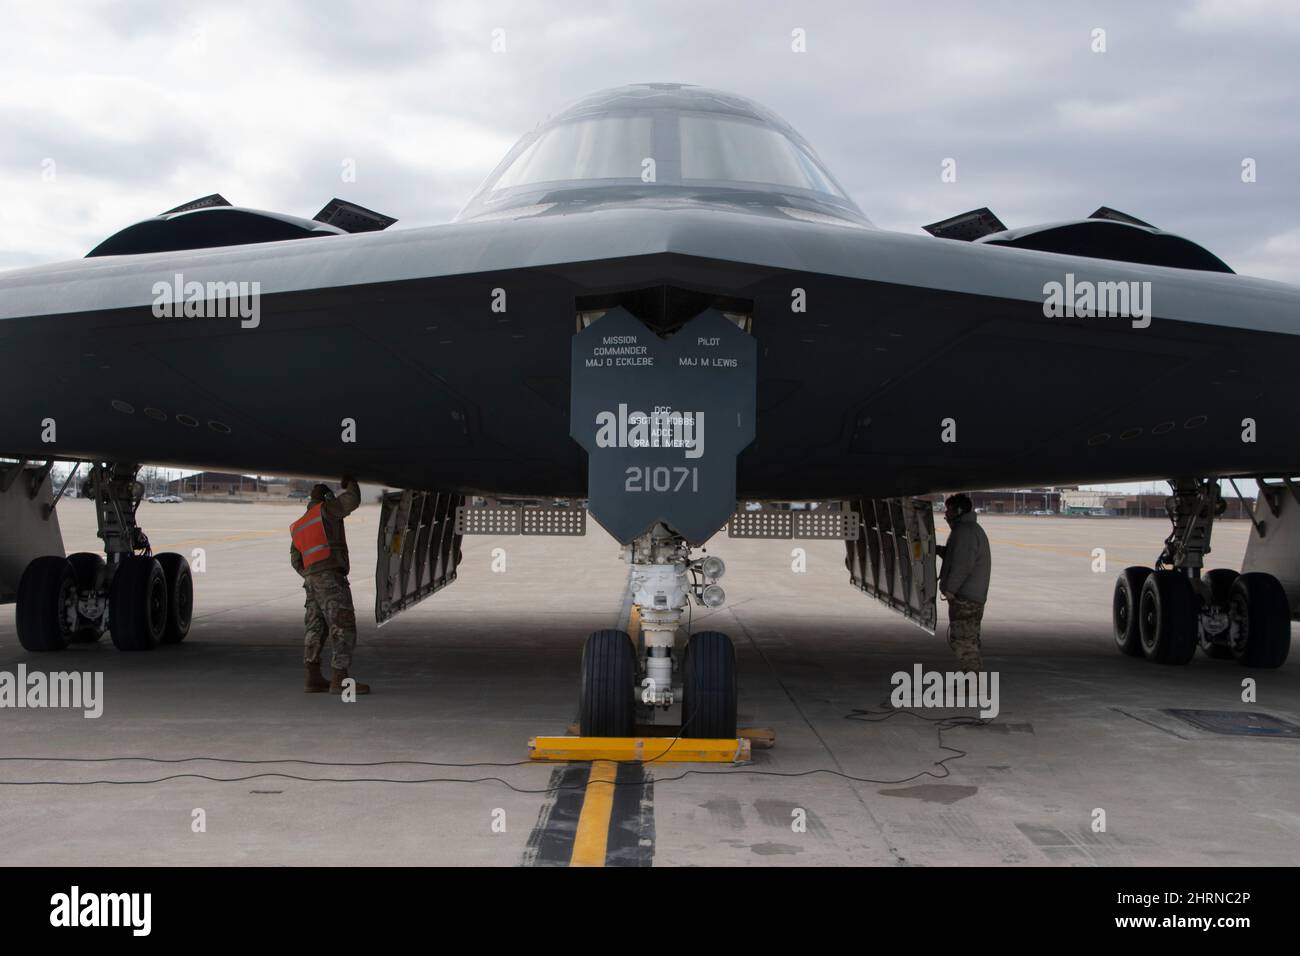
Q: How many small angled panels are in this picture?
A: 4